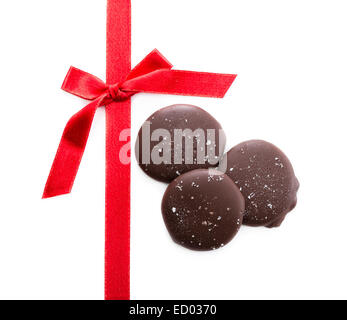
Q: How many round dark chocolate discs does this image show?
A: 3